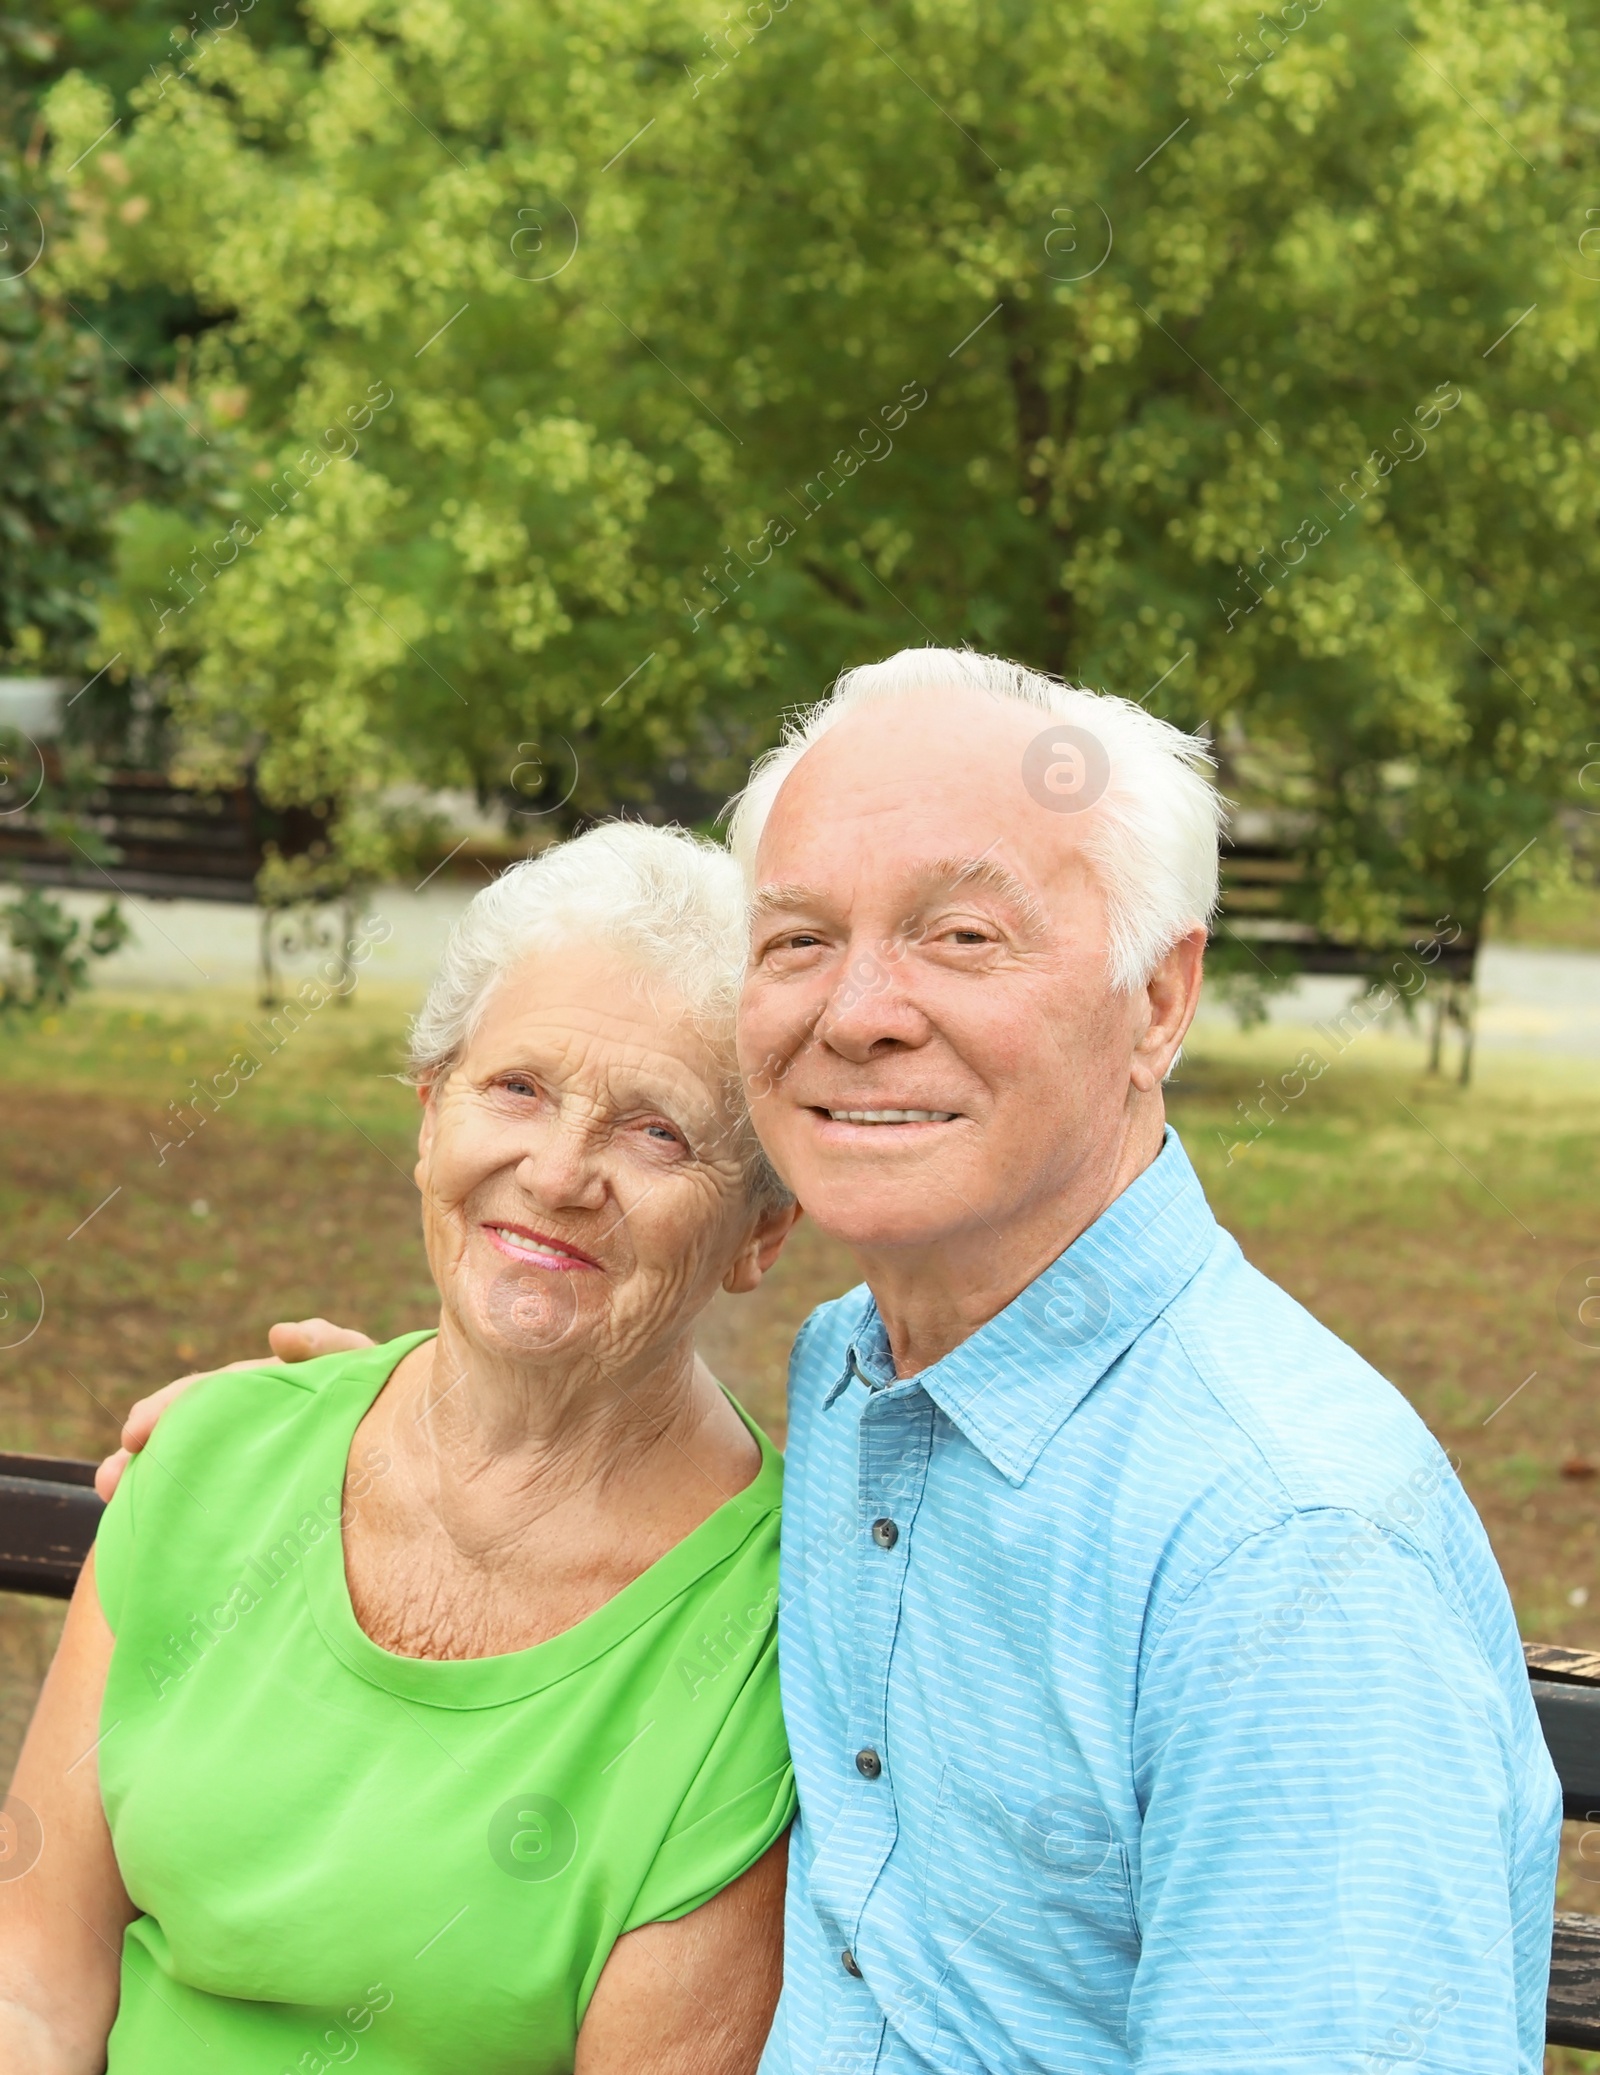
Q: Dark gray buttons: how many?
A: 3